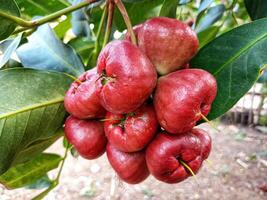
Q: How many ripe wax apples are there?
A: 8